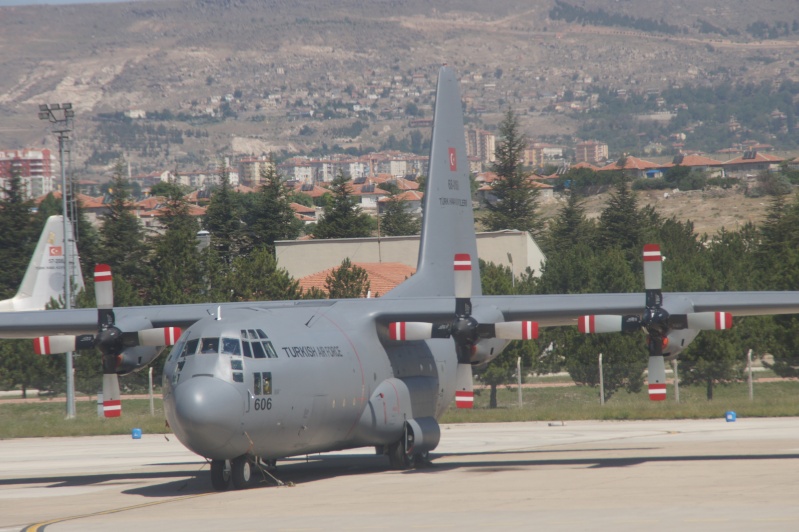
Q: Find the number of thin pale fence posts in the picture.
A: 5